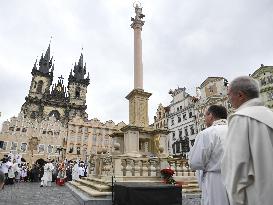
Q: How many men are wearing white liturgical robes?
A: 2